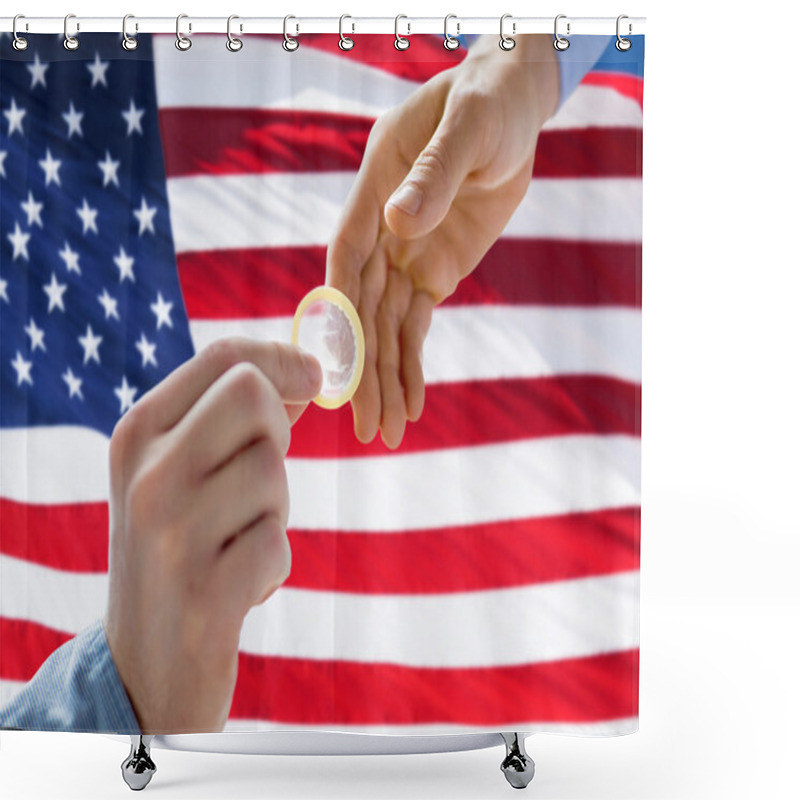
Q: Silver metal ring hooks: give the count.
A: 12